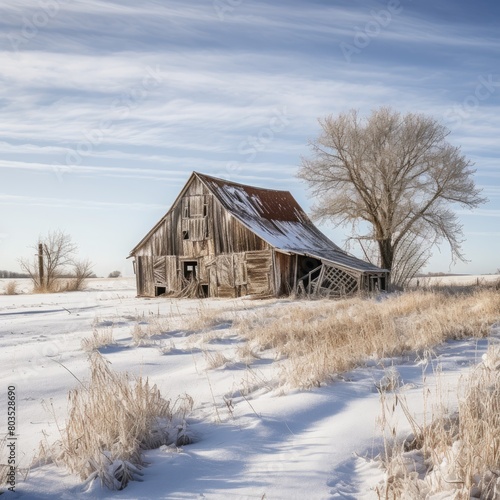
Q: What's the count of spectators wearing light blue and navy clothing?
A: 0